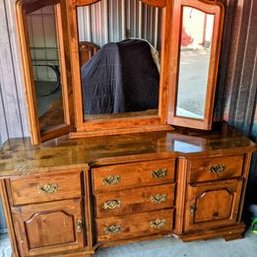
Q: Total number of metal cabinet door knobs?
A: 2